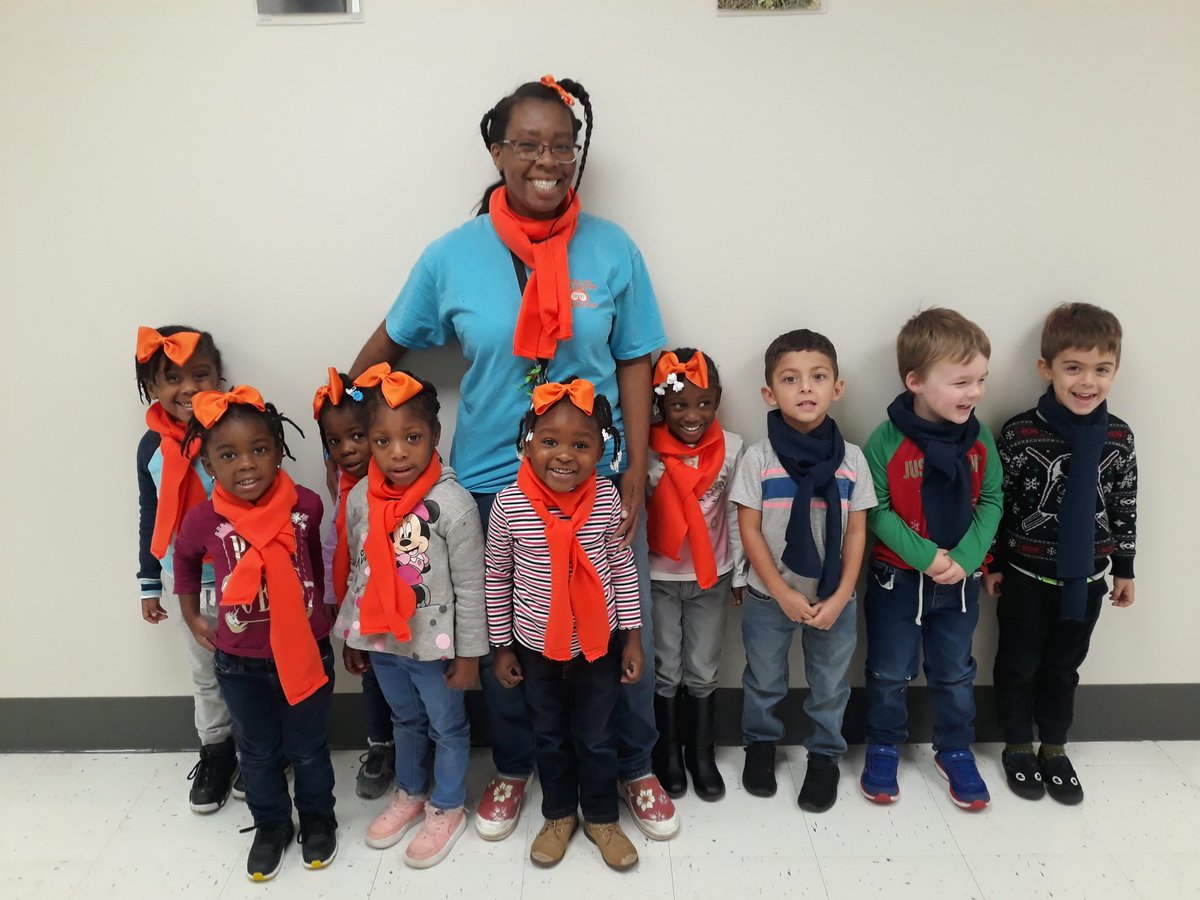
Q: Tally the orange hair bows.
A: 7